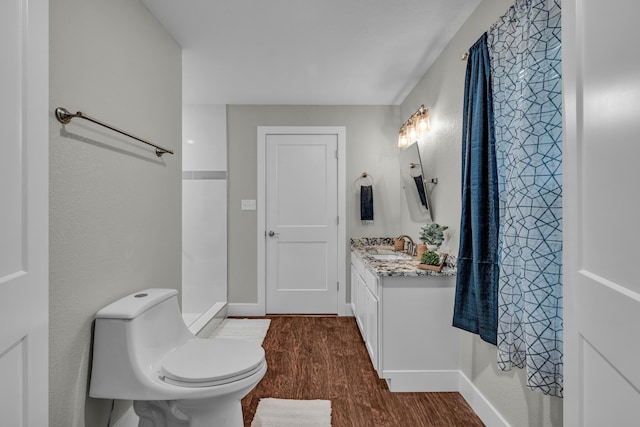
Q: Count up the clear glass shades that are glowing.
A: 3